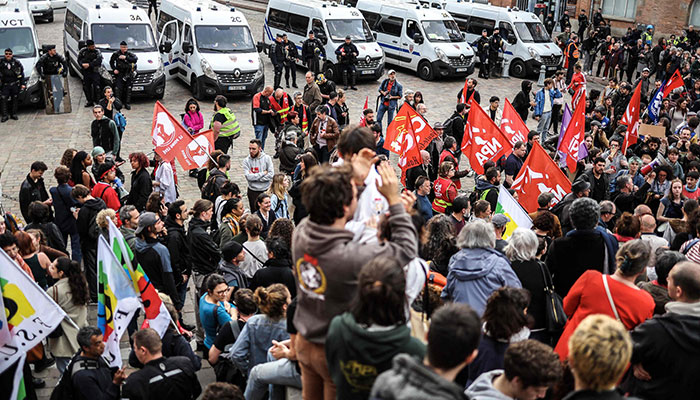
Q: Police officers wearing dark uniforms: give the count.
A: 14